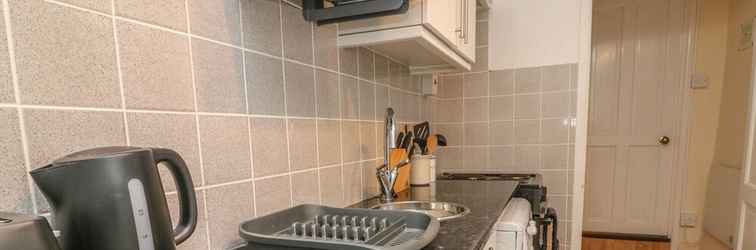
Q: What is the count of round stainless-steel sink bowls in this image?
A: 1